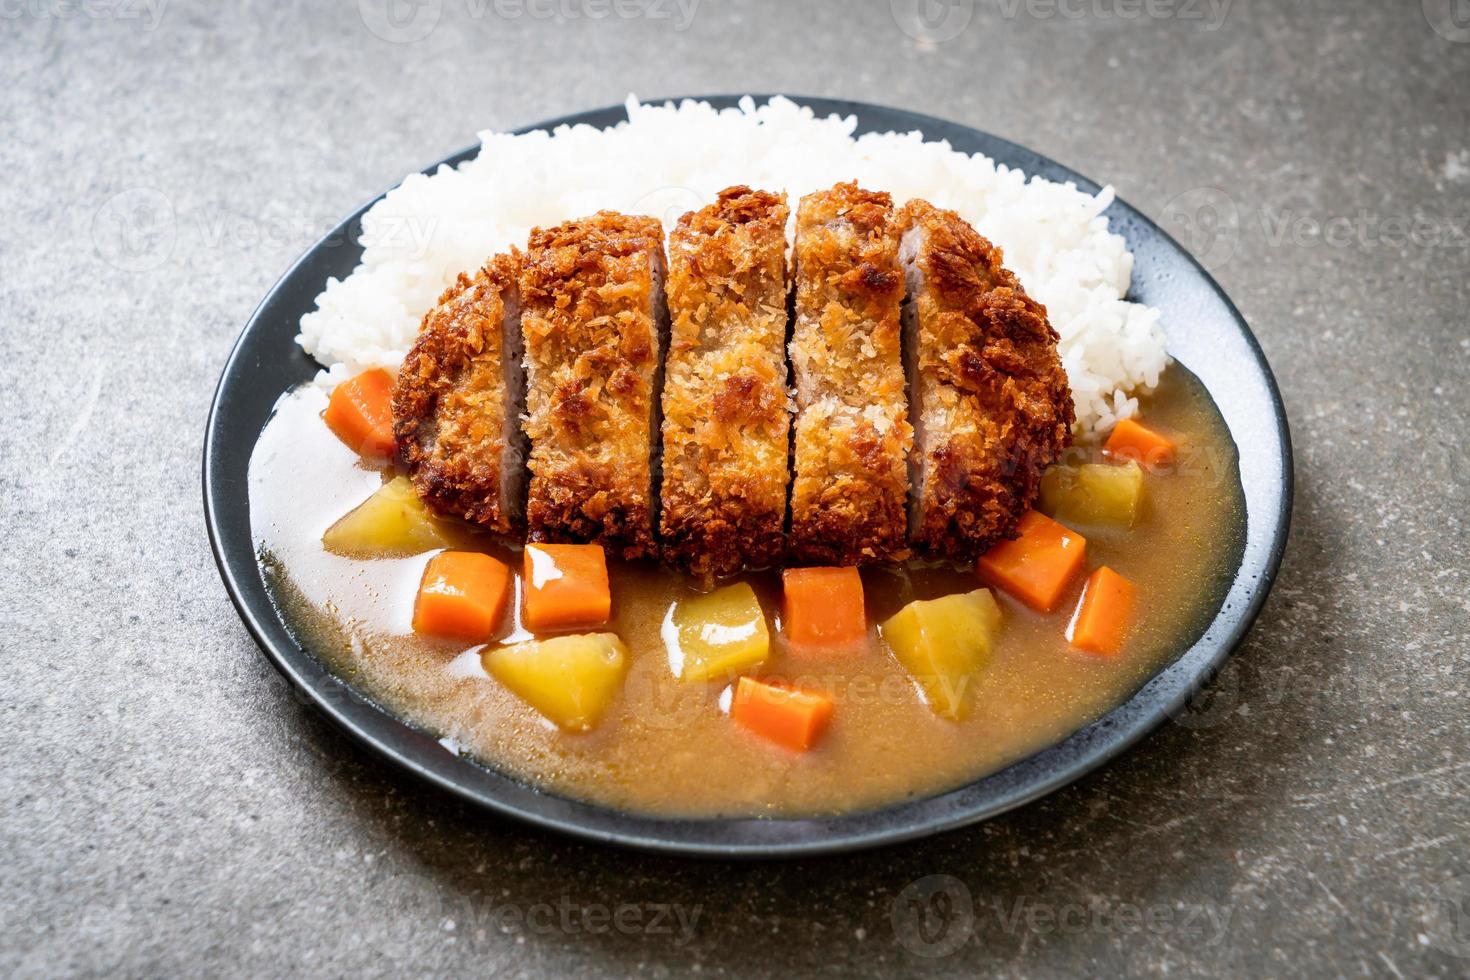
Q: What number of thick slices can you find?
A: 5